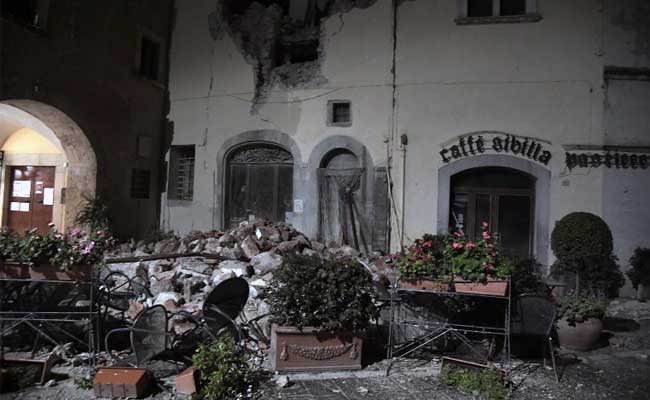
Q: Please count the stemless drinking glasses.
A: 0